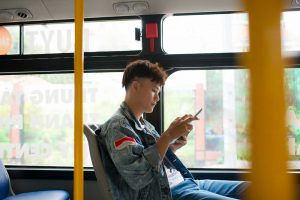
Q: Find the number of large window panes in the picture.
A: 2